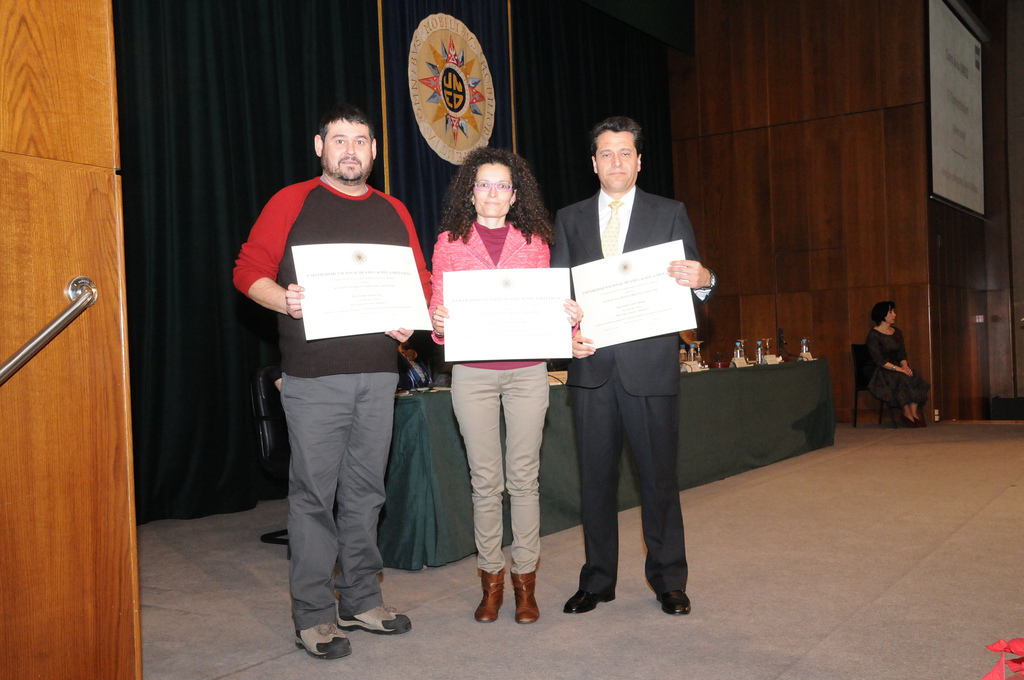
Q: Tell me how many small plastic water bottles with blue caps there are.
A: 5